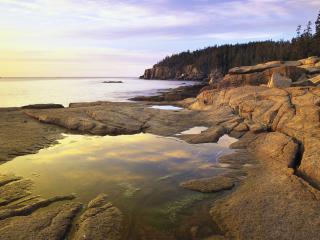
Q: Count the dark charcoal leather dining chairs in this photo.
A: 0